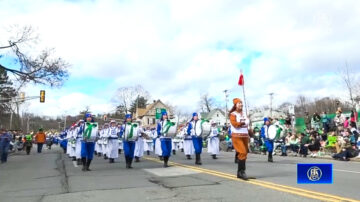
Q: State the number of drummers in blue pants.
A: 5